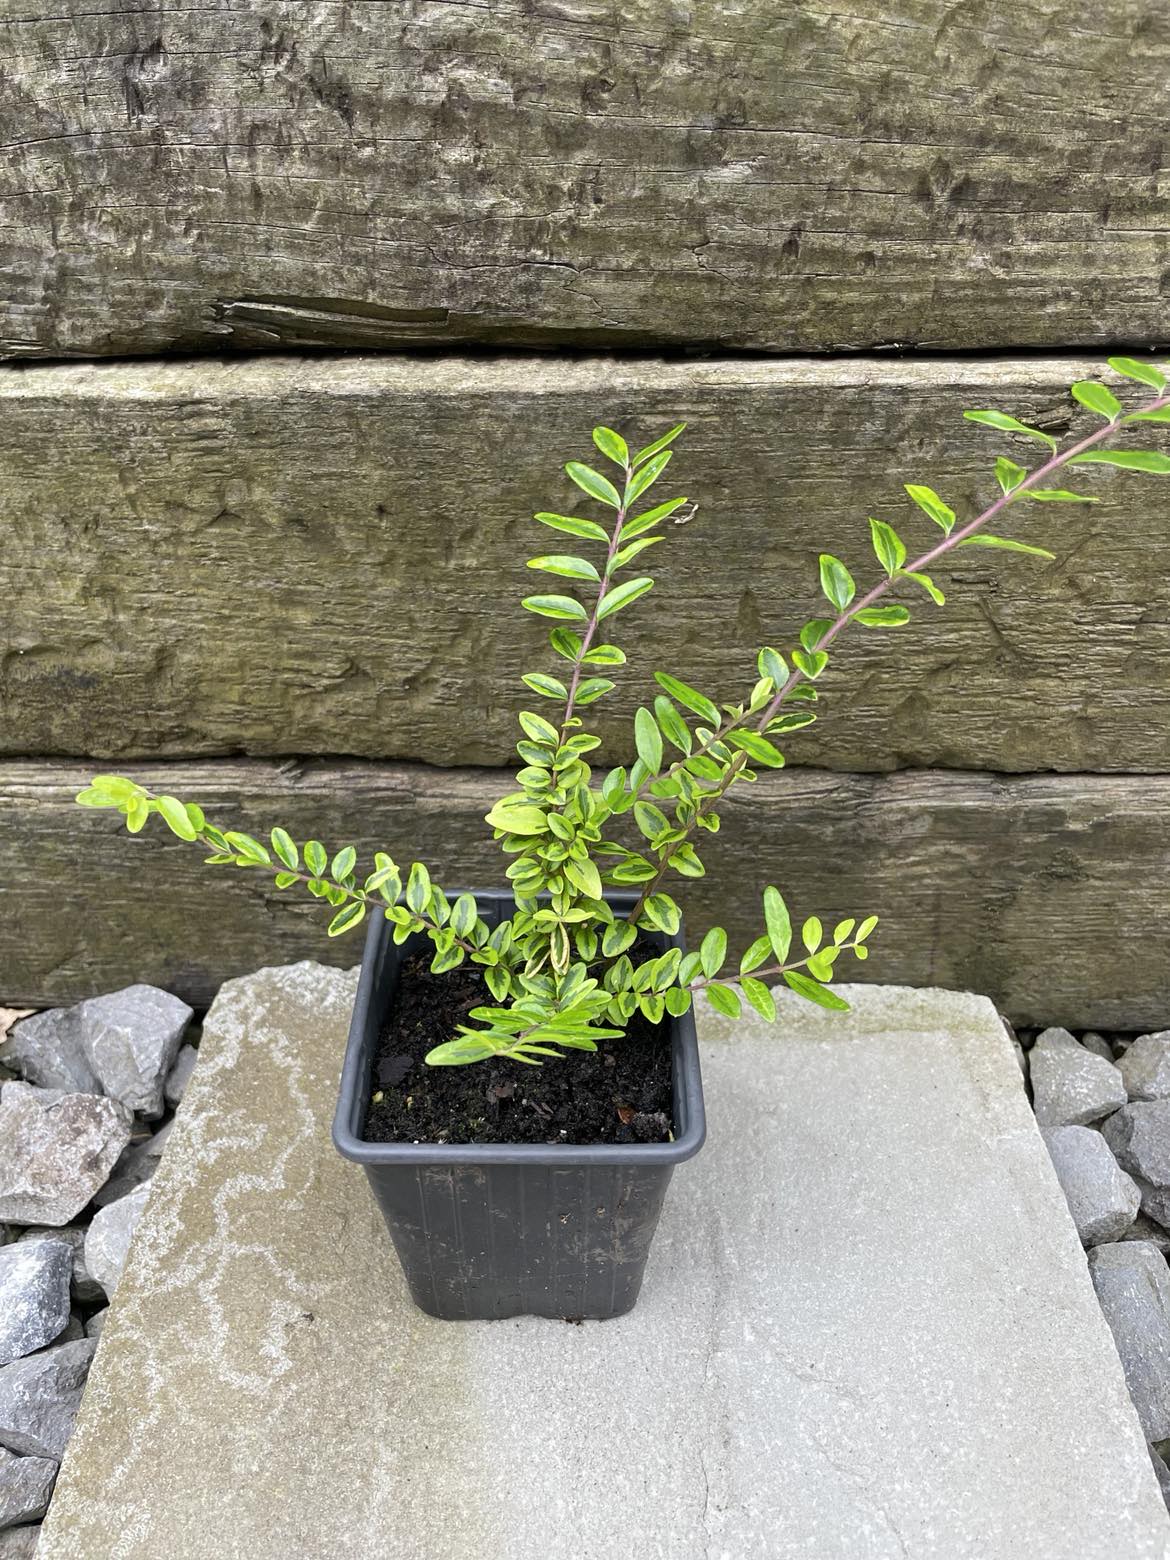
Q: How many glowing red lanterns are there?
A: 0